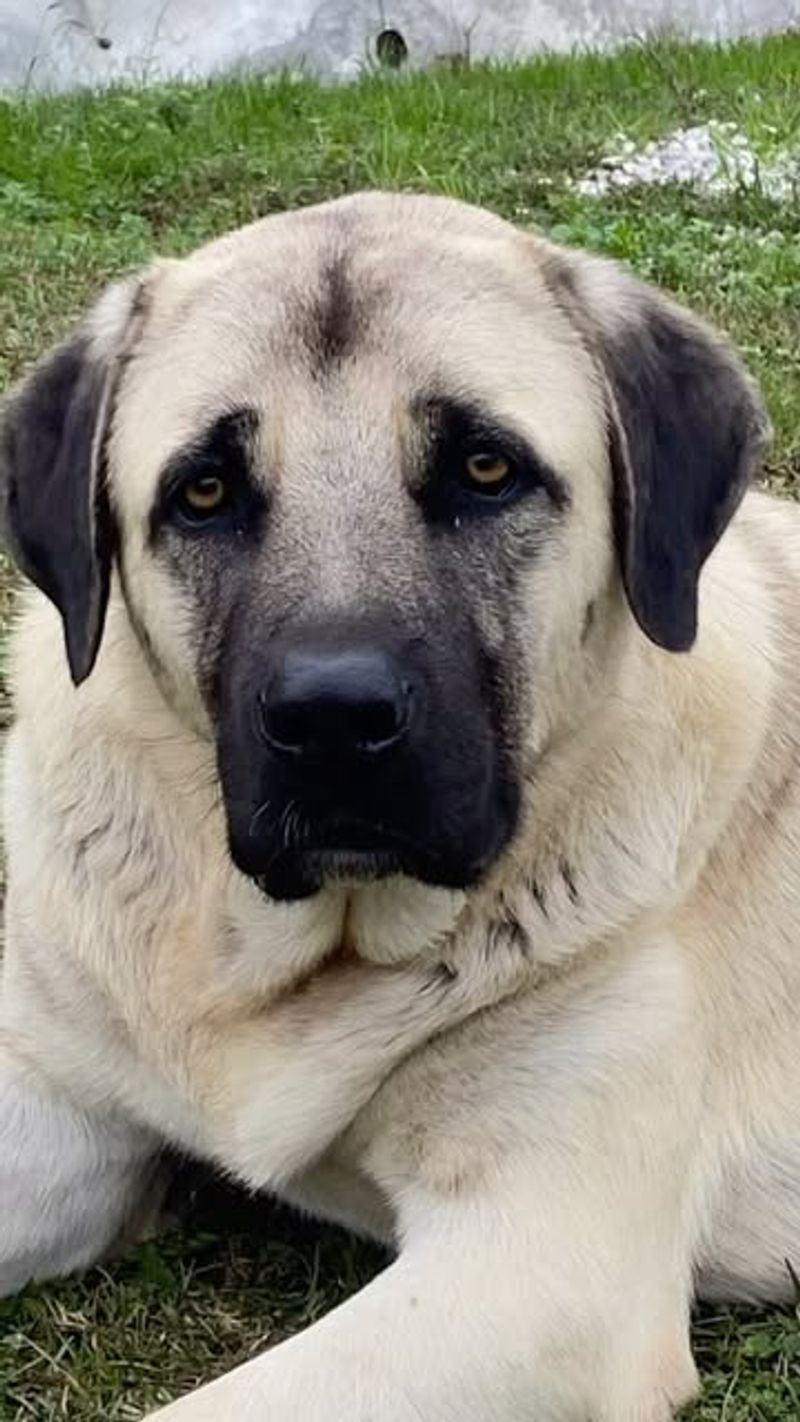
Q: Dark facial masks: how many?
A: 1